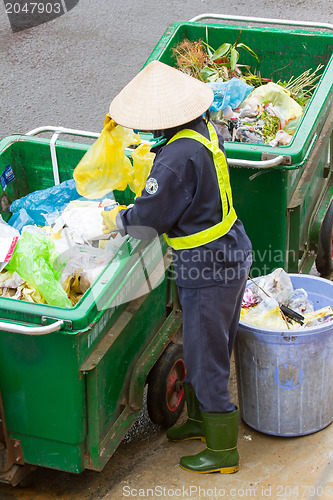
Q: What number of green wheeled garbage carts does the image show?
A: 2